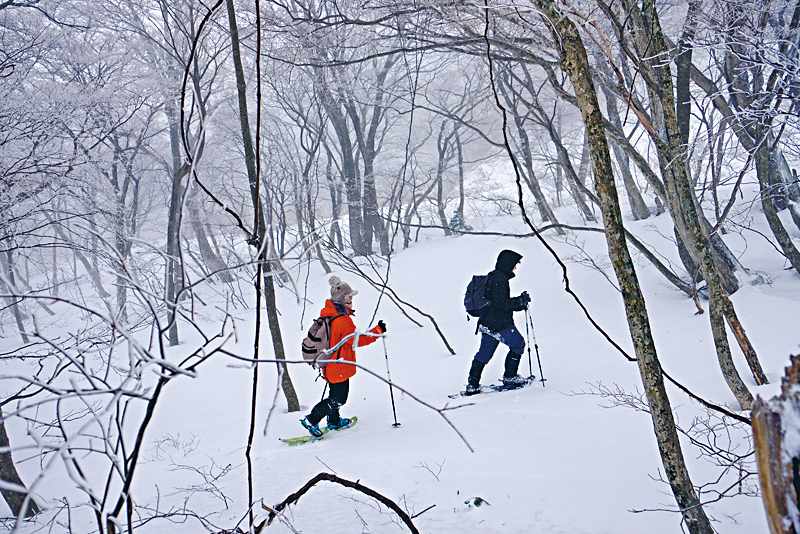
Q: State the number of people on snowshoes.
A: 2